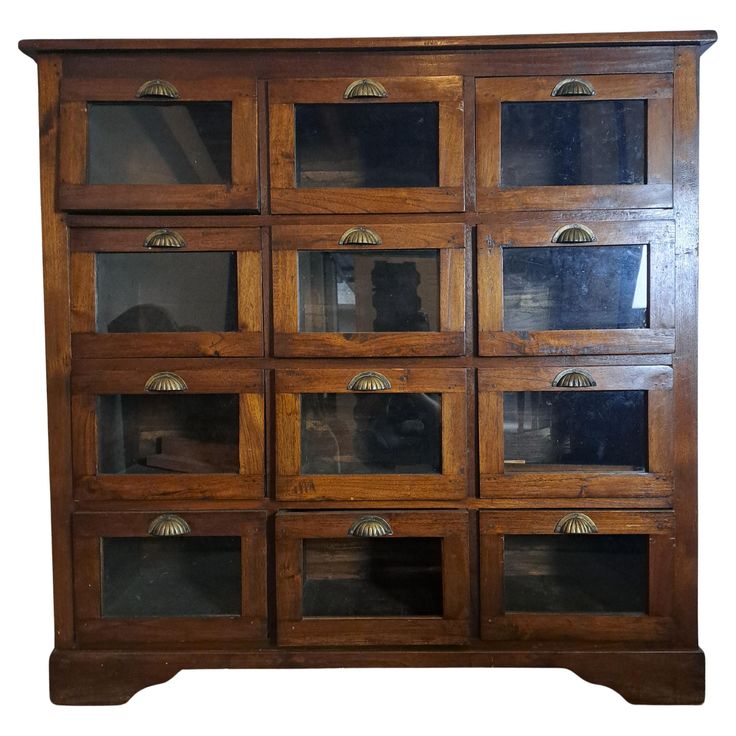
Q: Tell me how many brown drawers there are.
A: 12